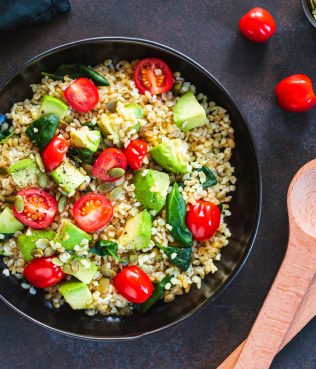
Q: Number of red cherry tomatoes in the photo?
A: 12